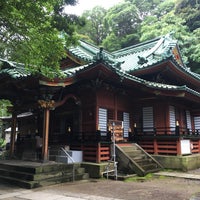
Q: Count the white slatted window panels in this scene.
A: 6